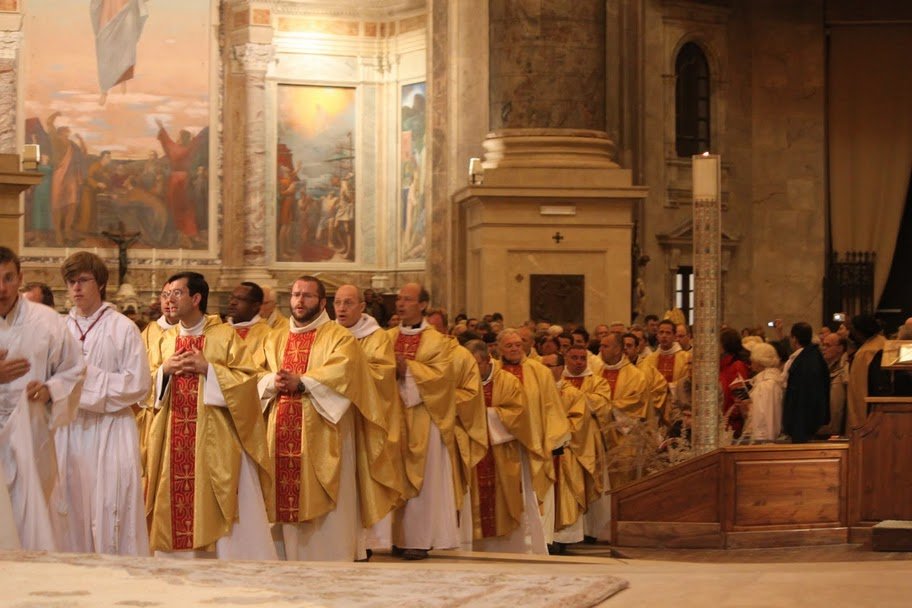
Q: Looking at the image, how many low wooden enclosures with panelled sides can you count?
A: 1